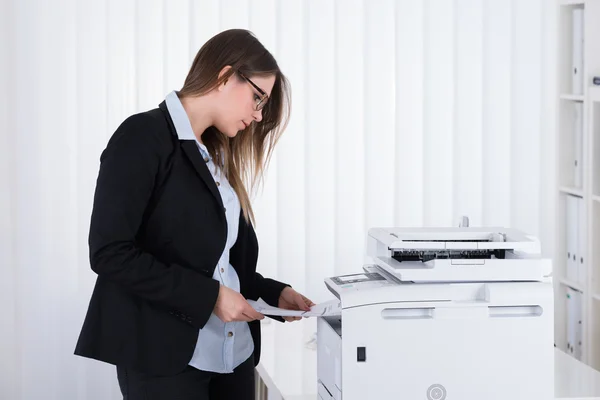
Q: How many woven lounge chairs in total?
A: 0